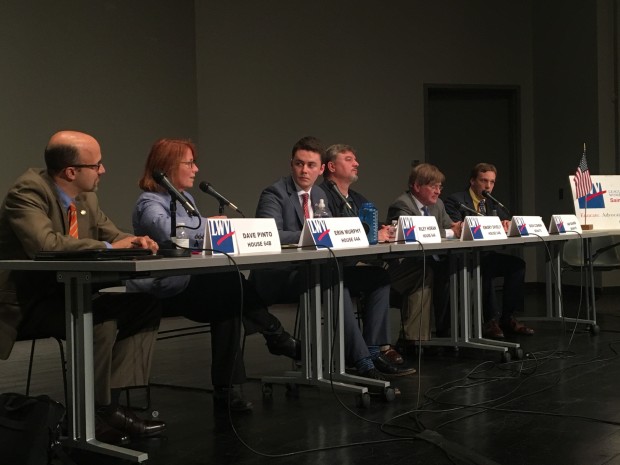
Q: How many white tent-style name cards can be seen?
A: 6